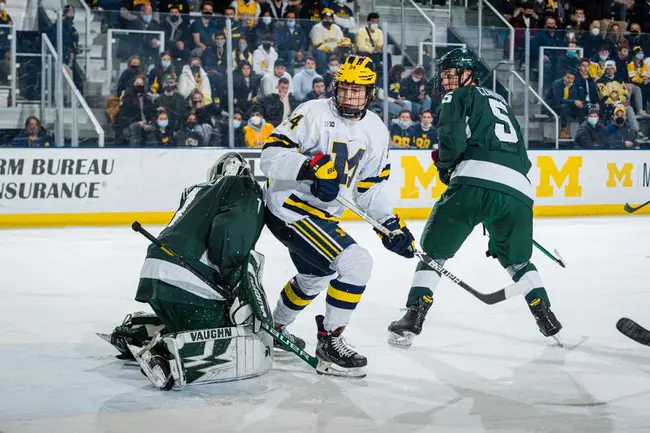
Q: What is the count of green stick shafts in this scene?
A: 2